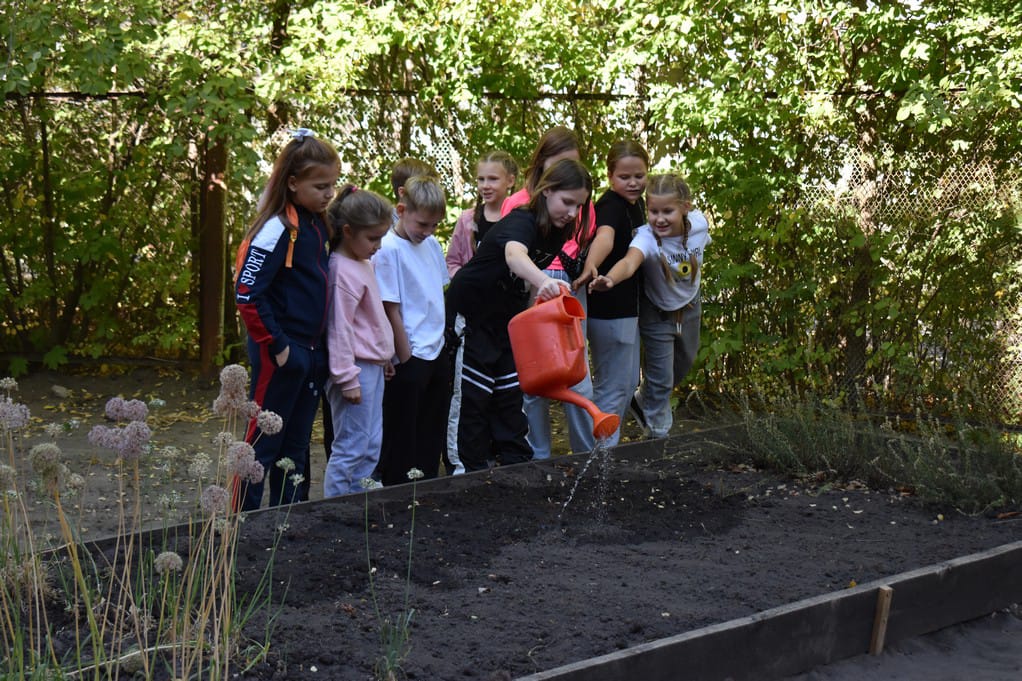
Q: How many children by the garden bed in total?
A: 9